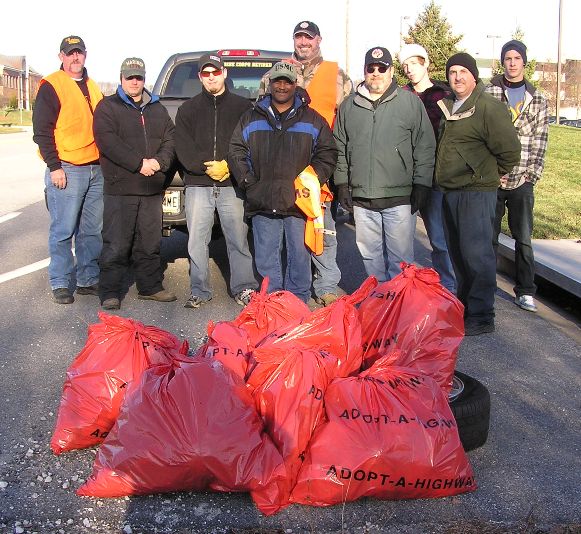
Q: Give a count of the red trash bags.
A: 8